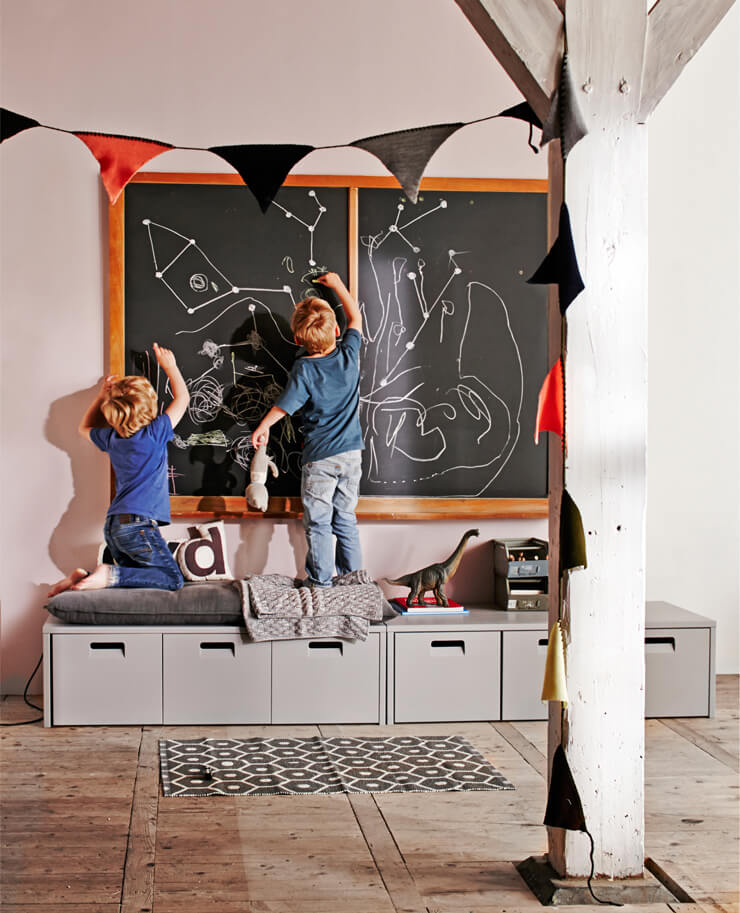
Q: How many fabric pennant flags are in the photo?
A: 11